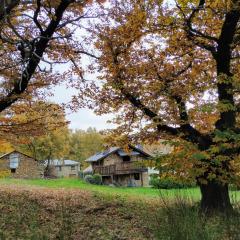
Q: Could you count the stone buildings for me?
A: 3